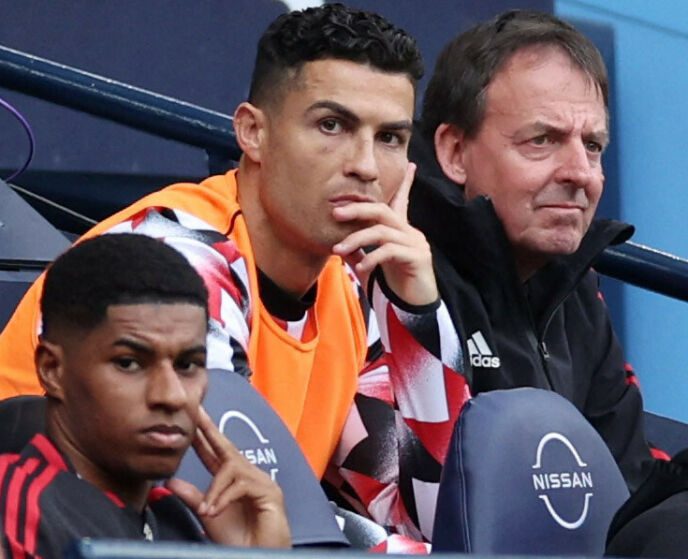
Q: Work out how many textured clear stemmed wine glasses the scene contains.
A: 0